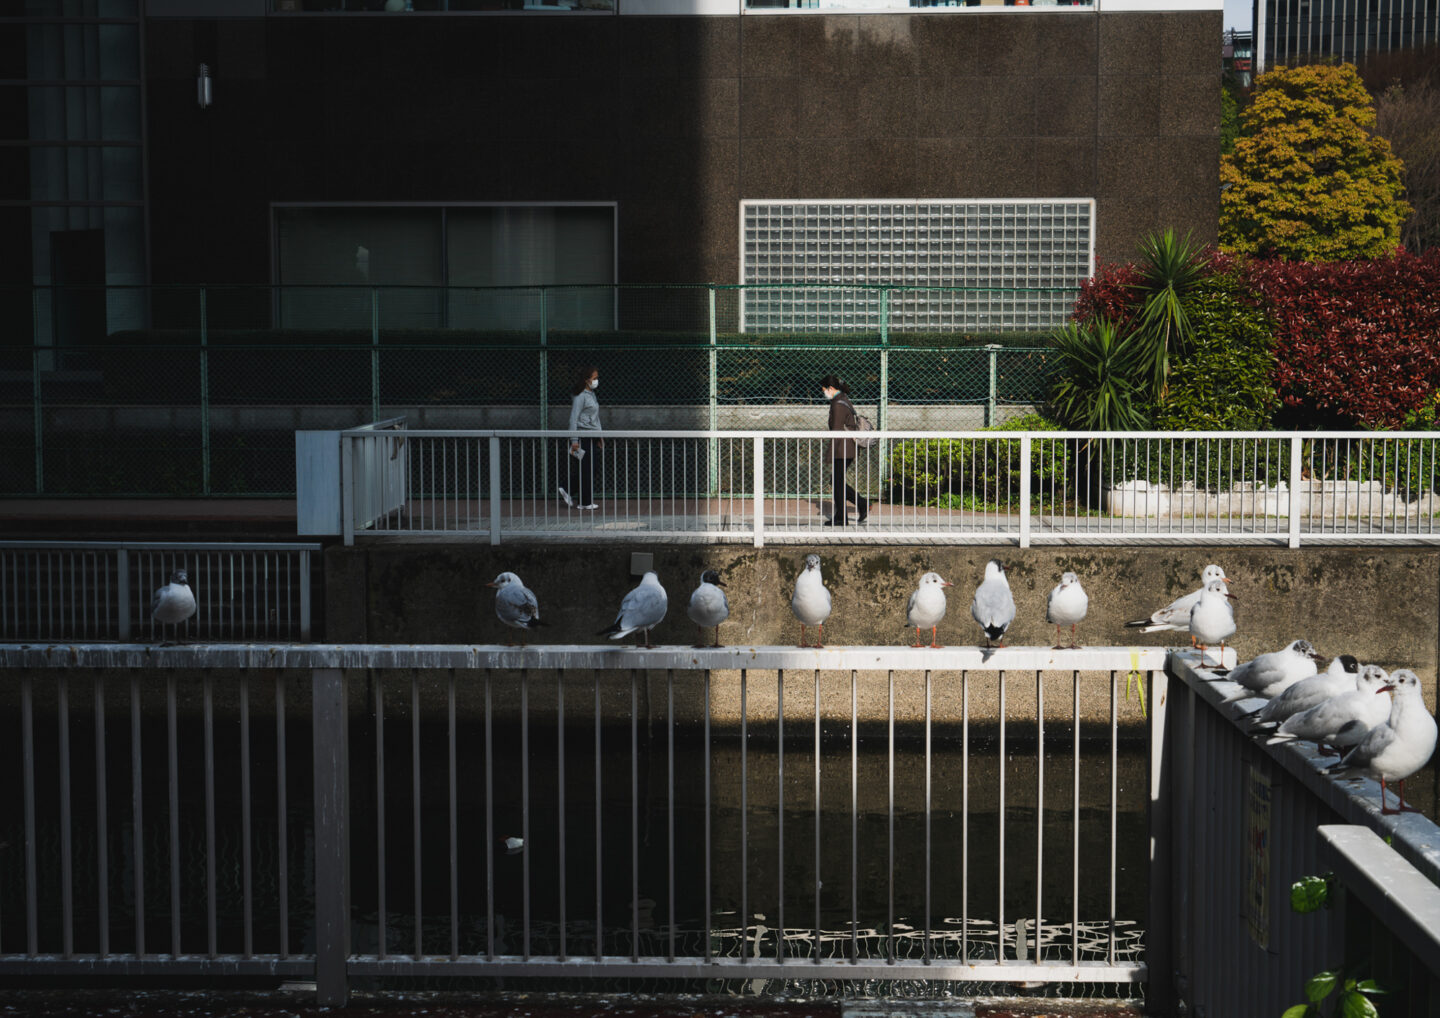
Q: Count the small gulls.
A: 14